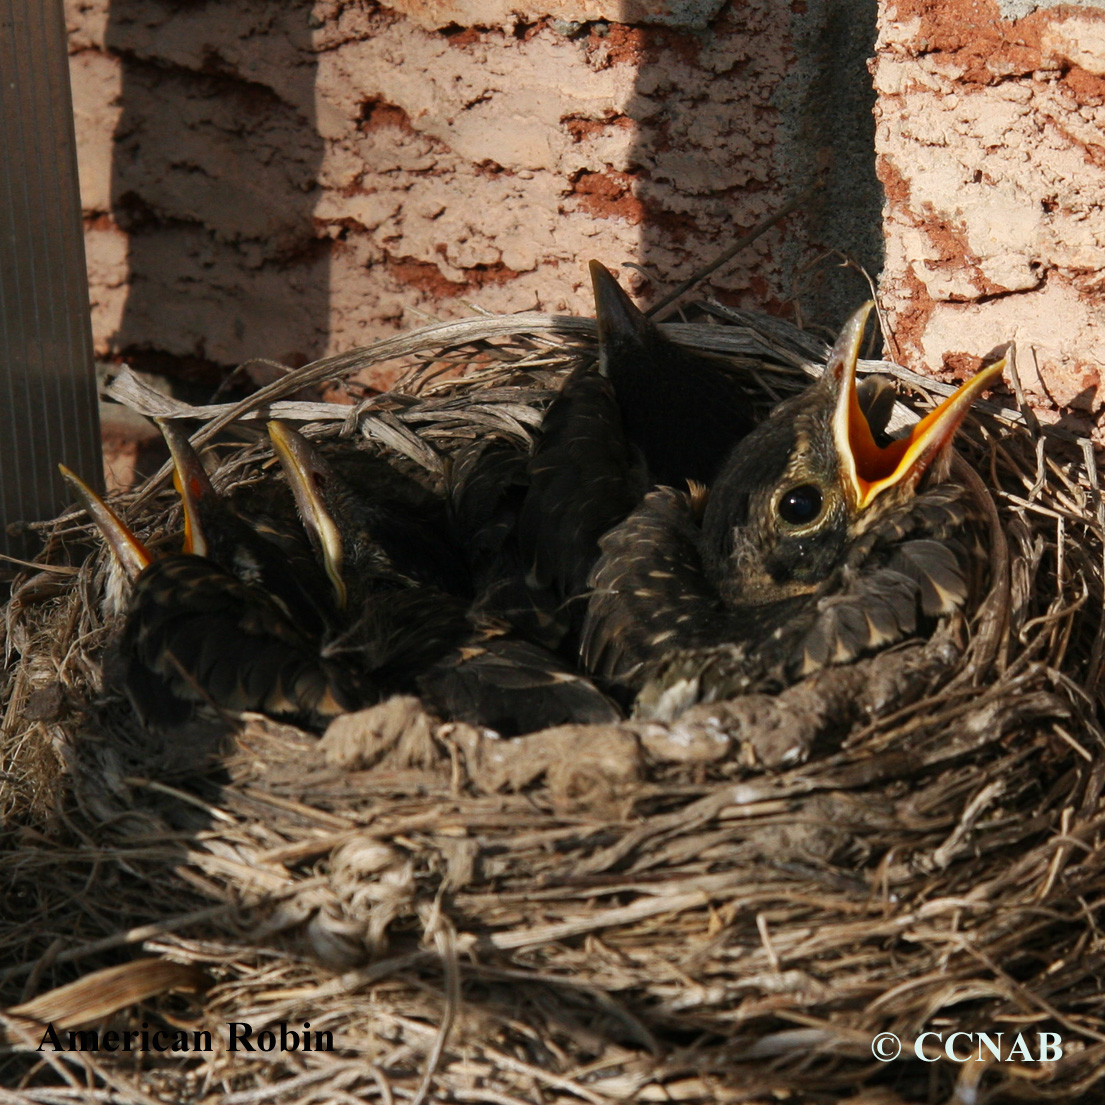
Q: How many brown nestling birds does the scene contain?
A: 4